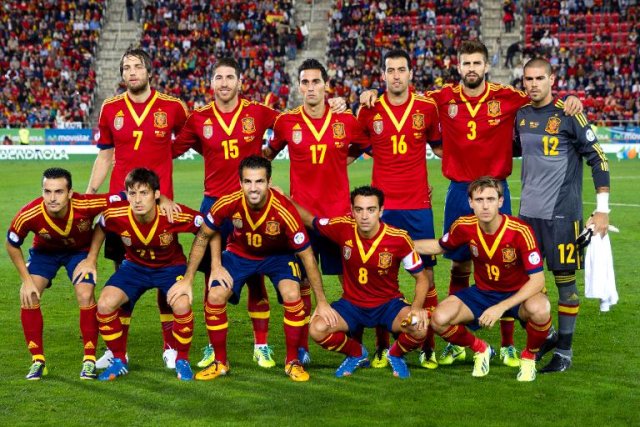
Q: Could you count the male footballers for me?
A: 11